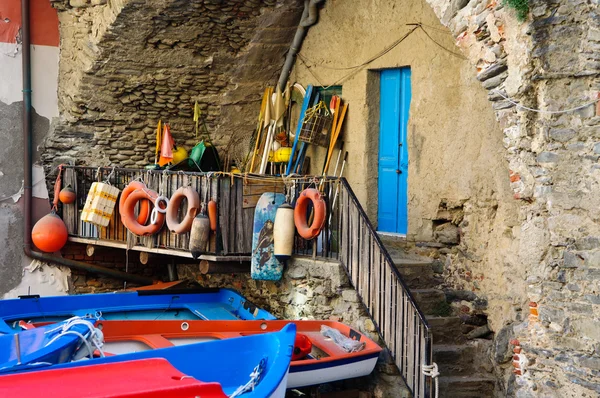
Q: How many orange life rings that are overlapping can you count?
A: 2